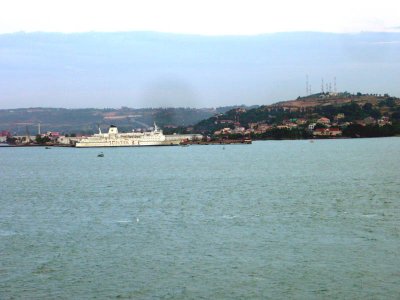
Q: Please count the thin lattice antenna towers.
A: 6